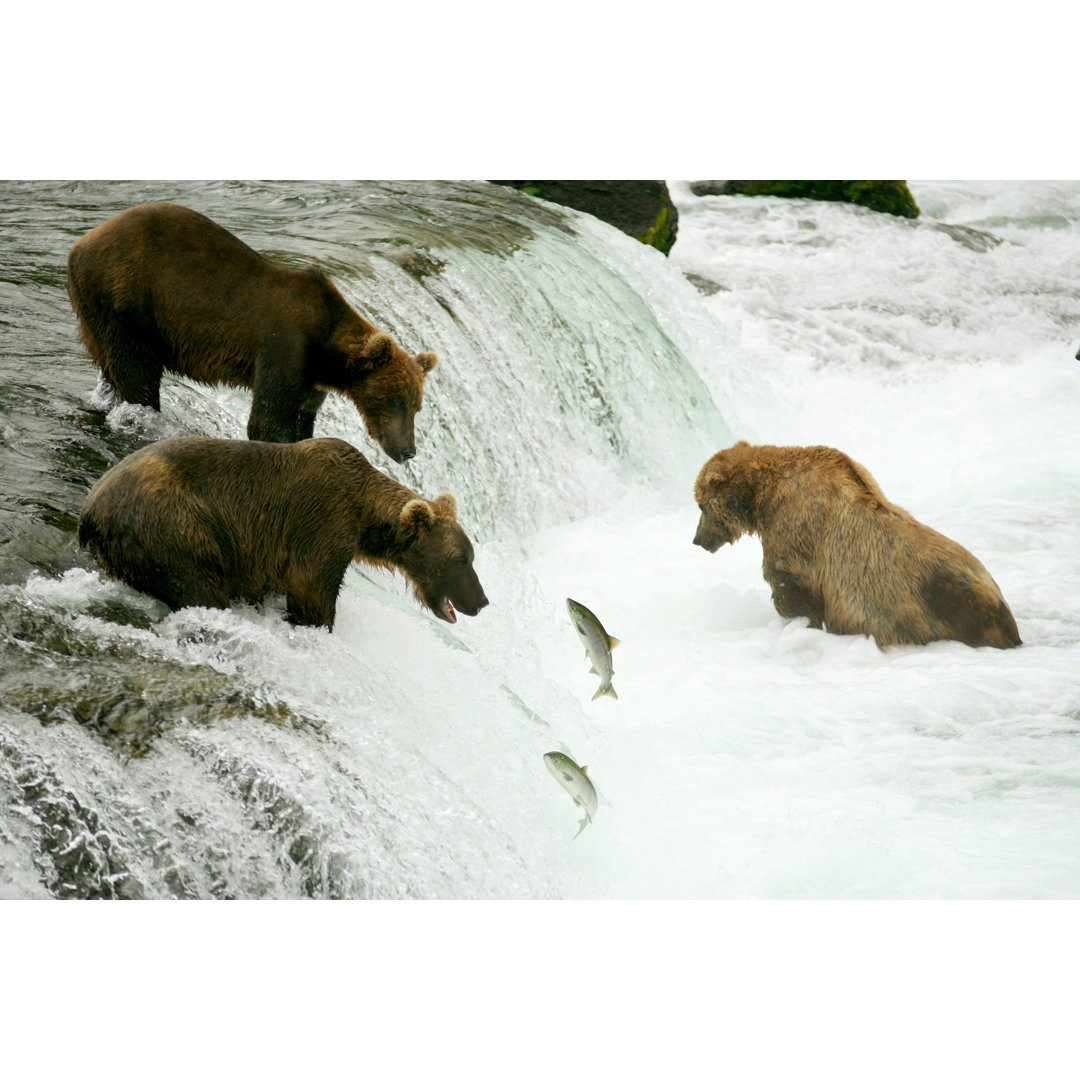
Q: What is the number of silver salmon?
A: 2